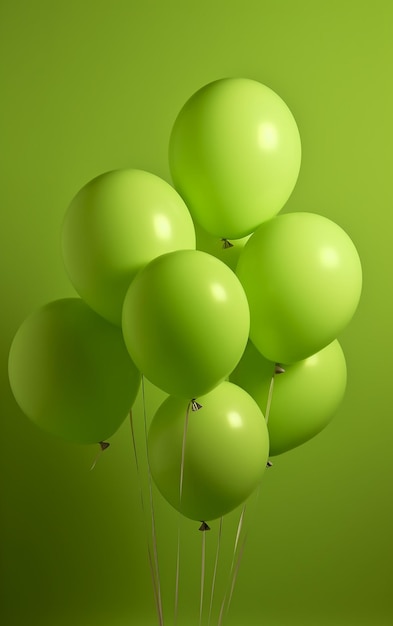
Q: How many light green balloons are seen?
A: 8